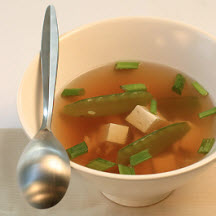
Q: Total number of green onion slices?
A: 12